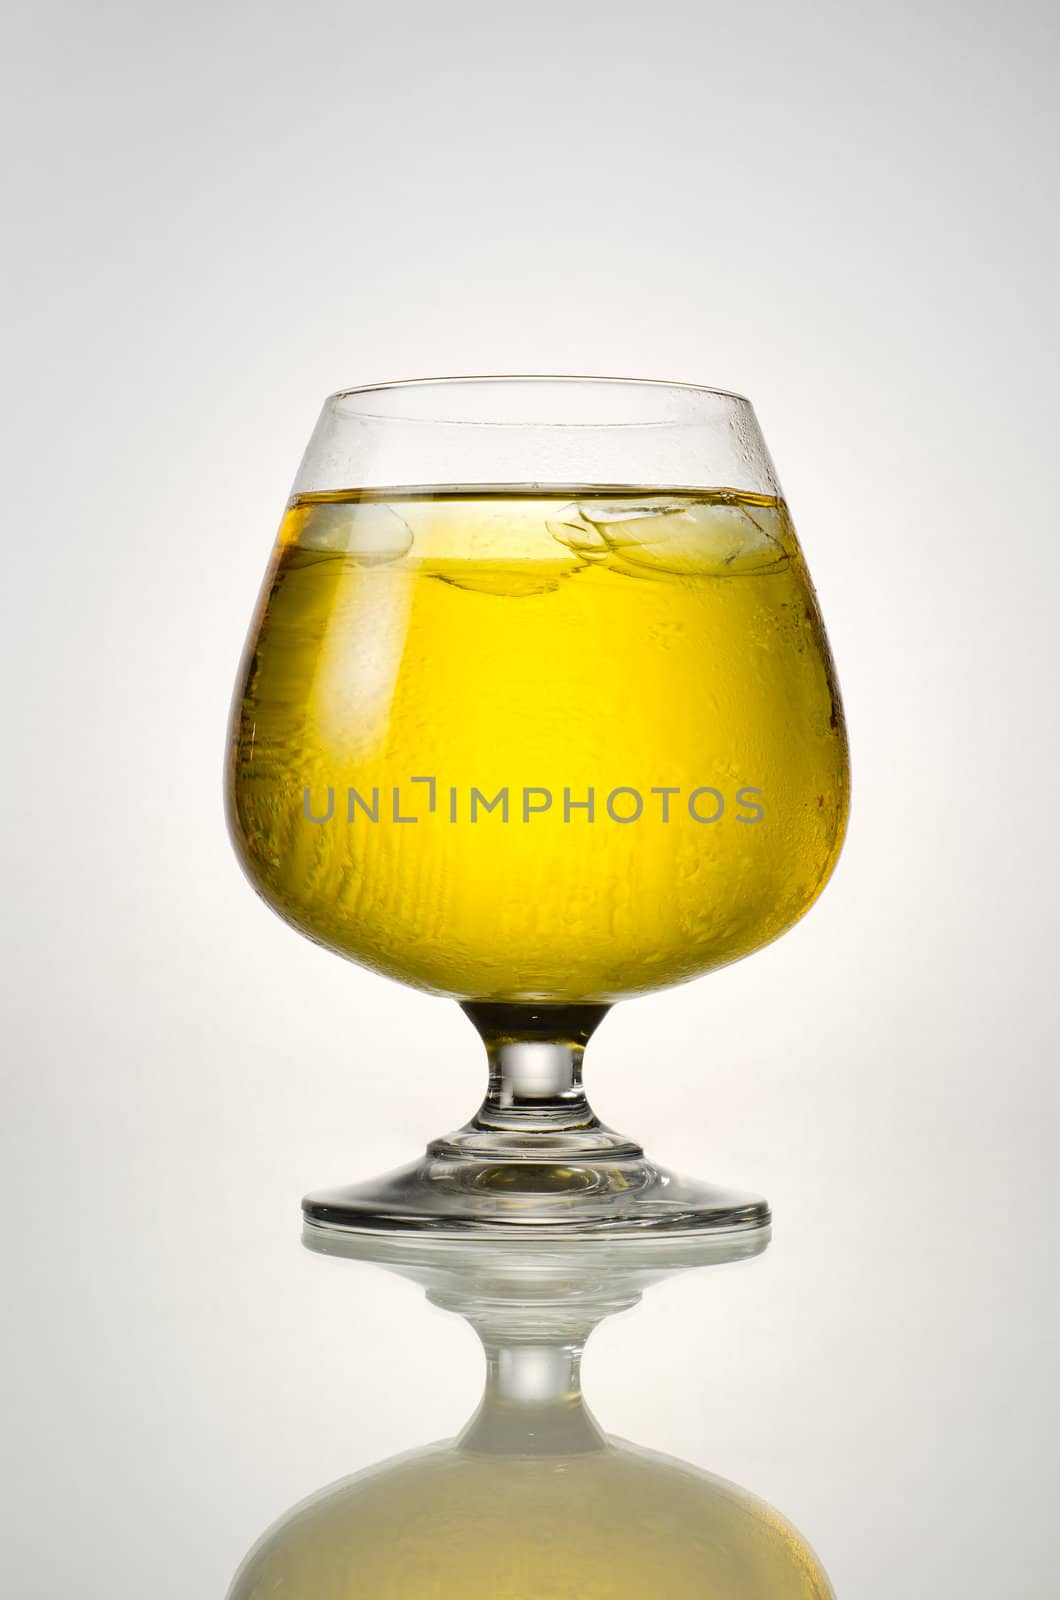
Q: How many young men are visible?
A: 0